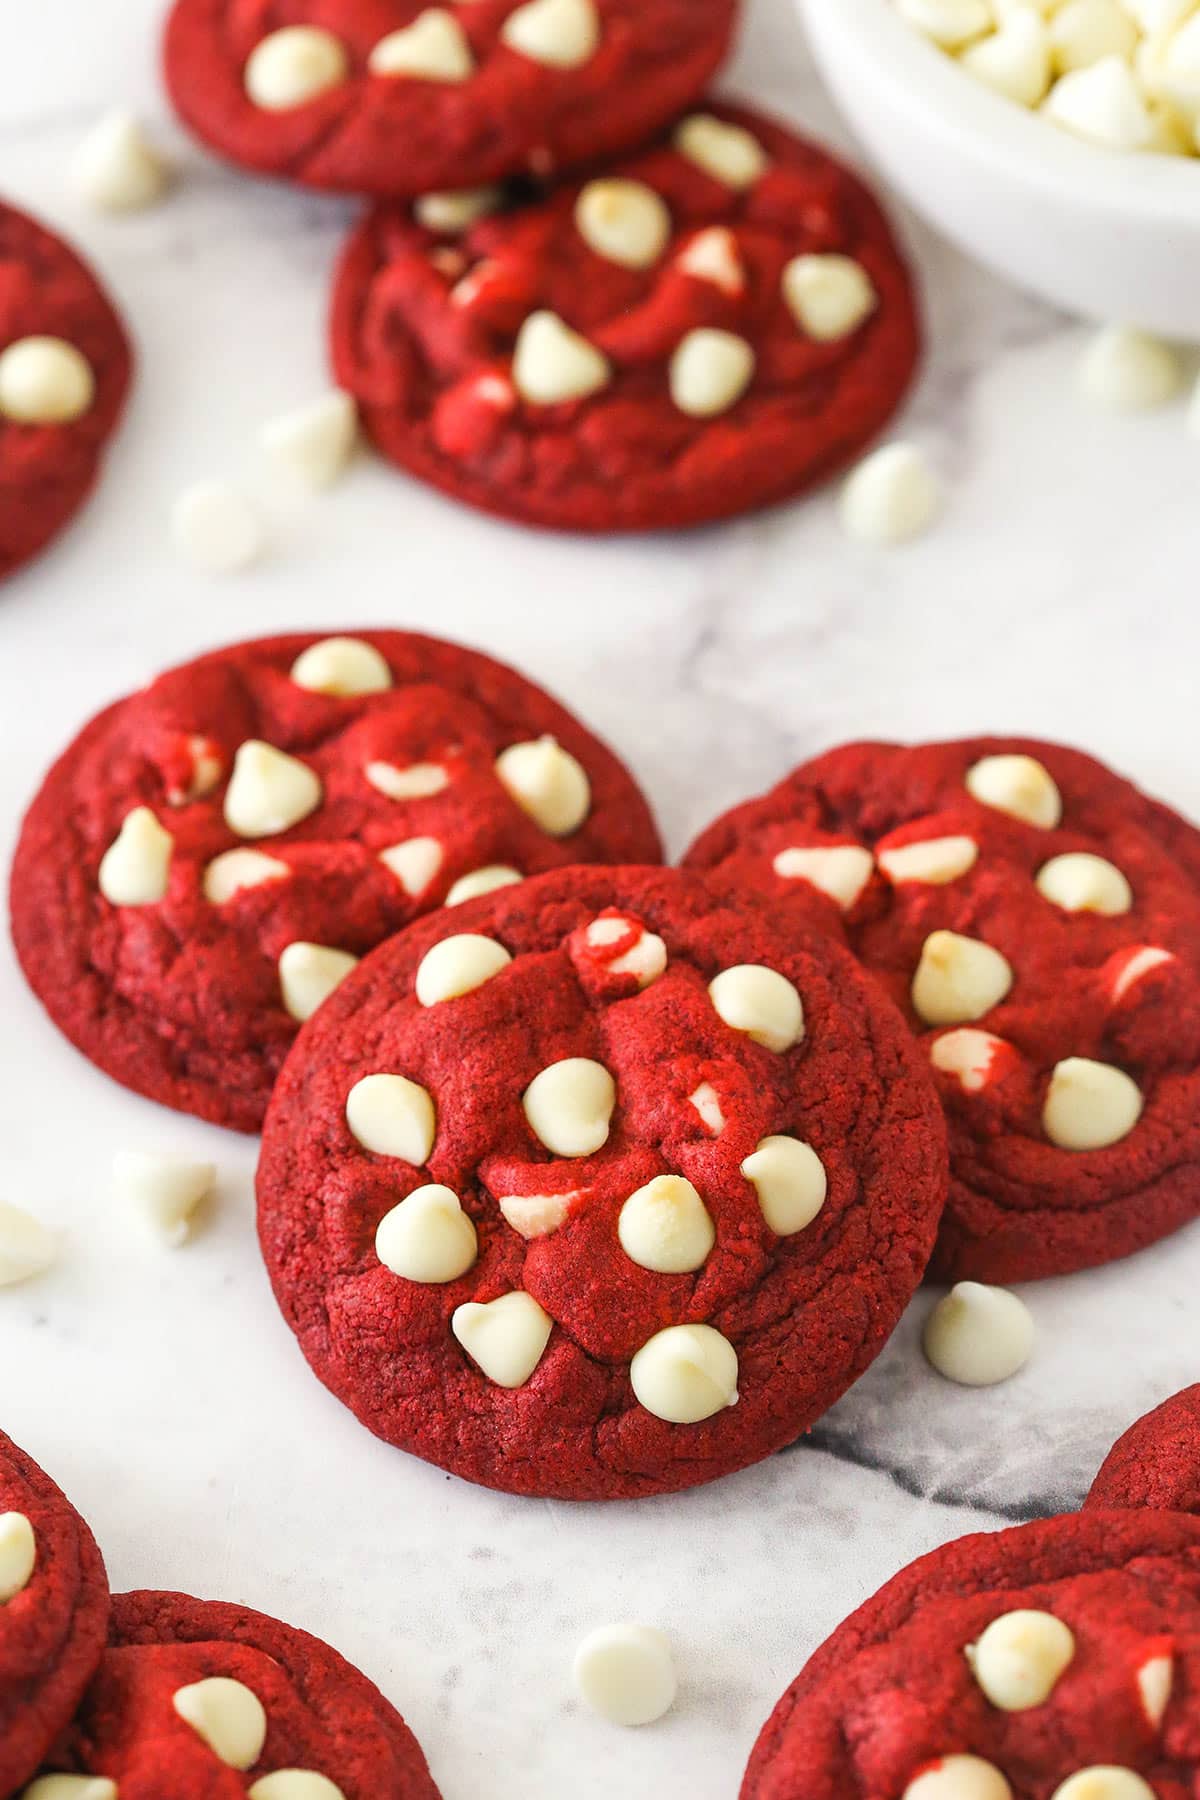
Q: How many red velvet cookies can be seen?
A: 10